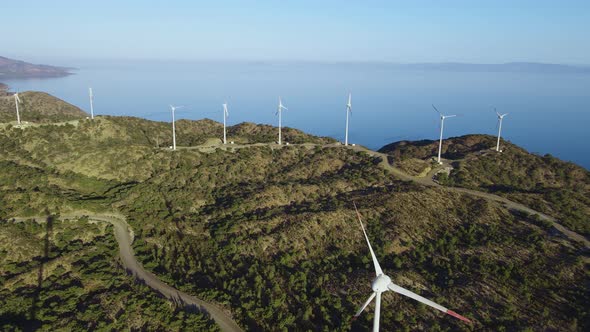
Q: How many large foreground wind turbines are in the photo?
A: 1